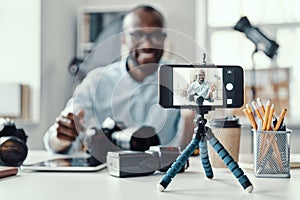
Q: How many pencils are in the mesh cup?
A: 7